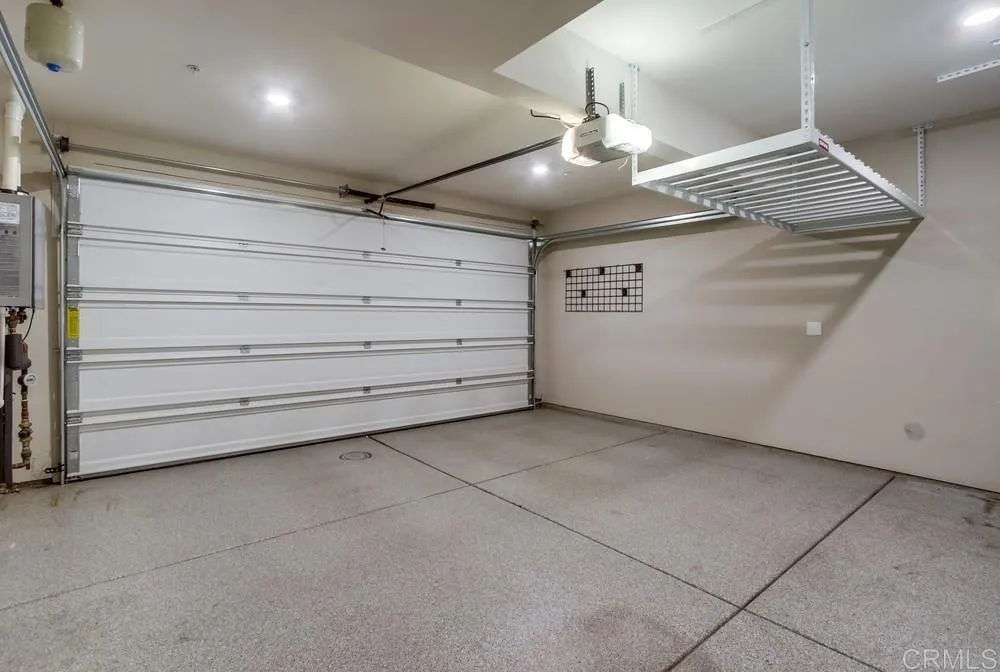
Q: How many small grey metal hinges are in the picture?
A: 12